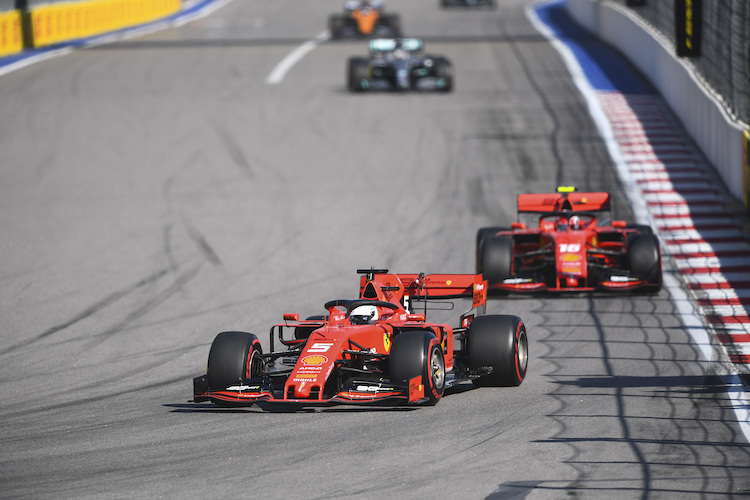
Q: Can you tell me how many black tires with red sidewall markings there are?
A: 3